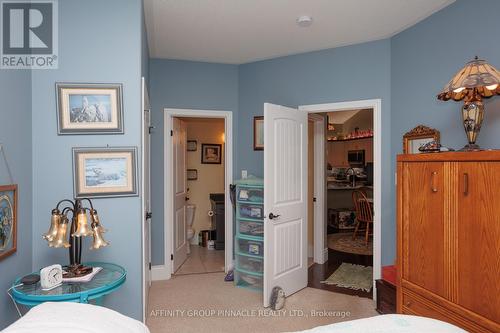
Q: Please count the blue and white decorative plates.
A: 0